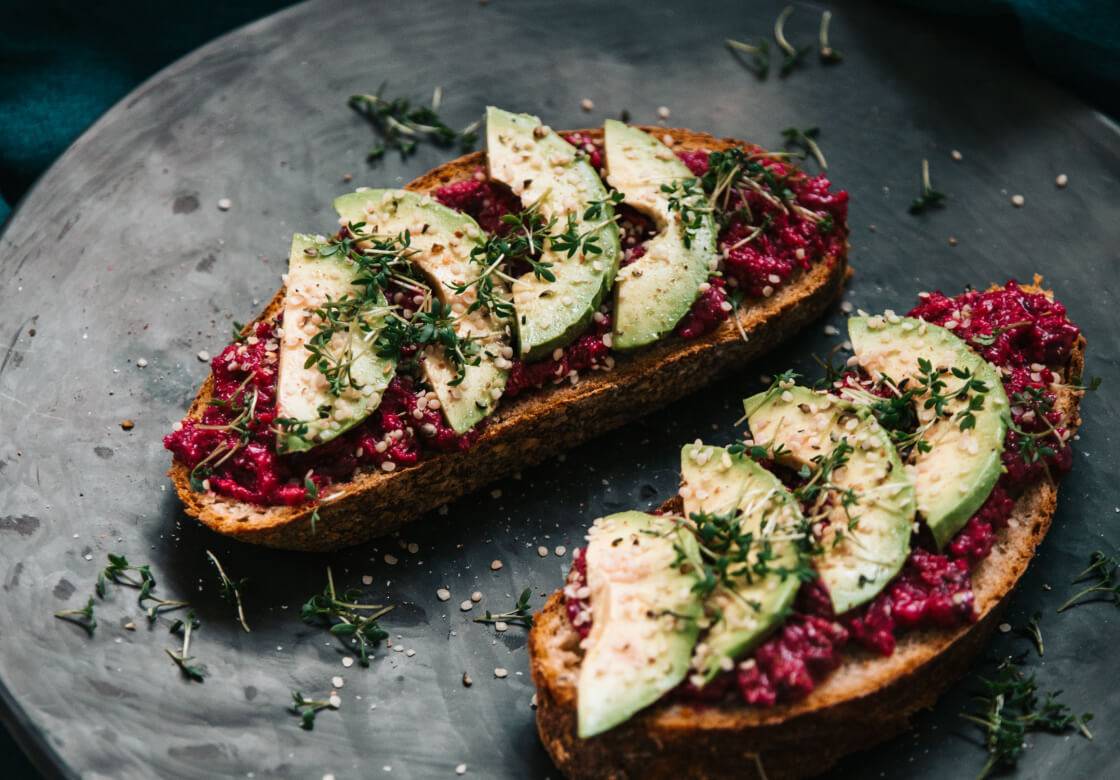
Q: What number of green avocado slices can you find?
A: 8